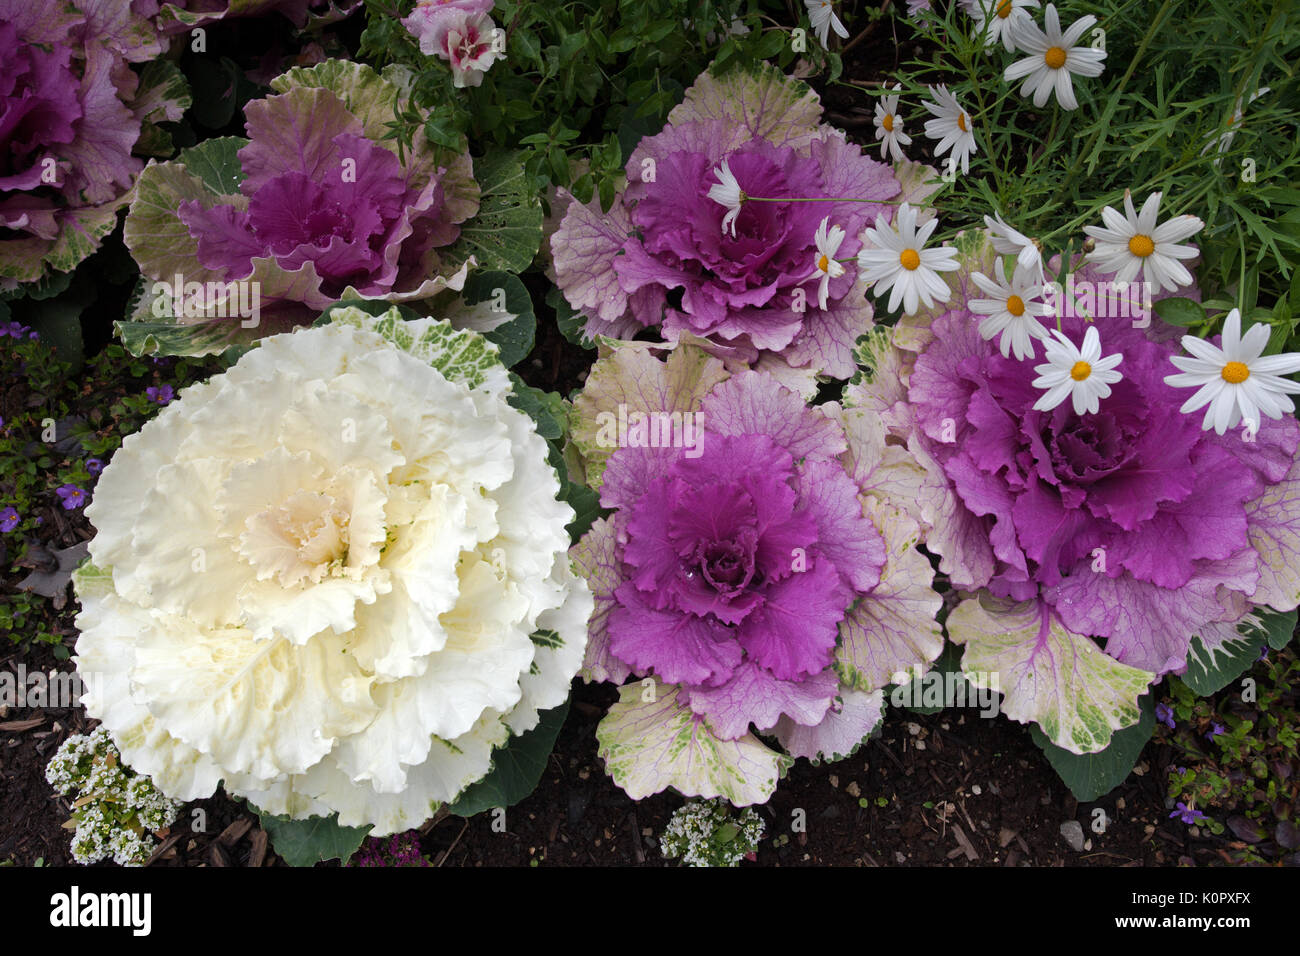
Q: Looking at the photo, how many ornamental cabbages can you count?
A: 6